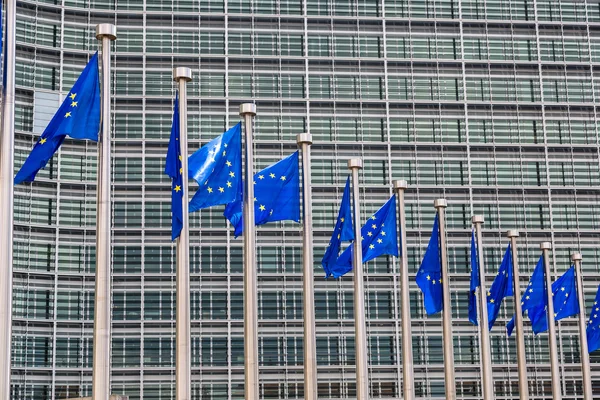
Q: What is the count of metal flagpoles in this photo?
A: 12